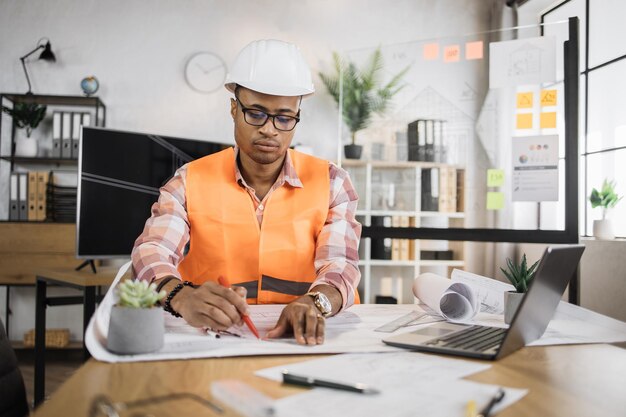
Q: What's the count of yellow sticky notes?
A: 4